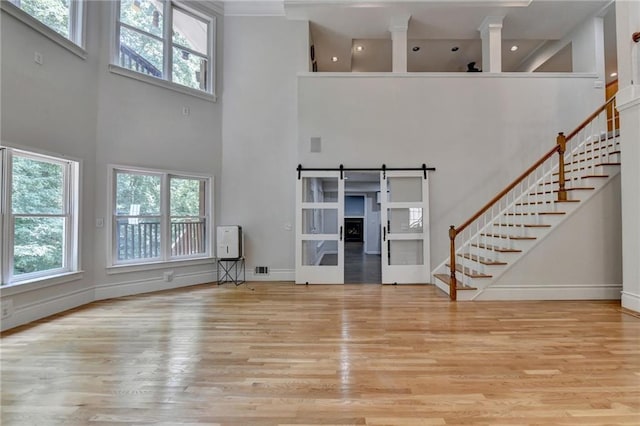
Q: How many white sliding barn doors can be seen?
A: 2